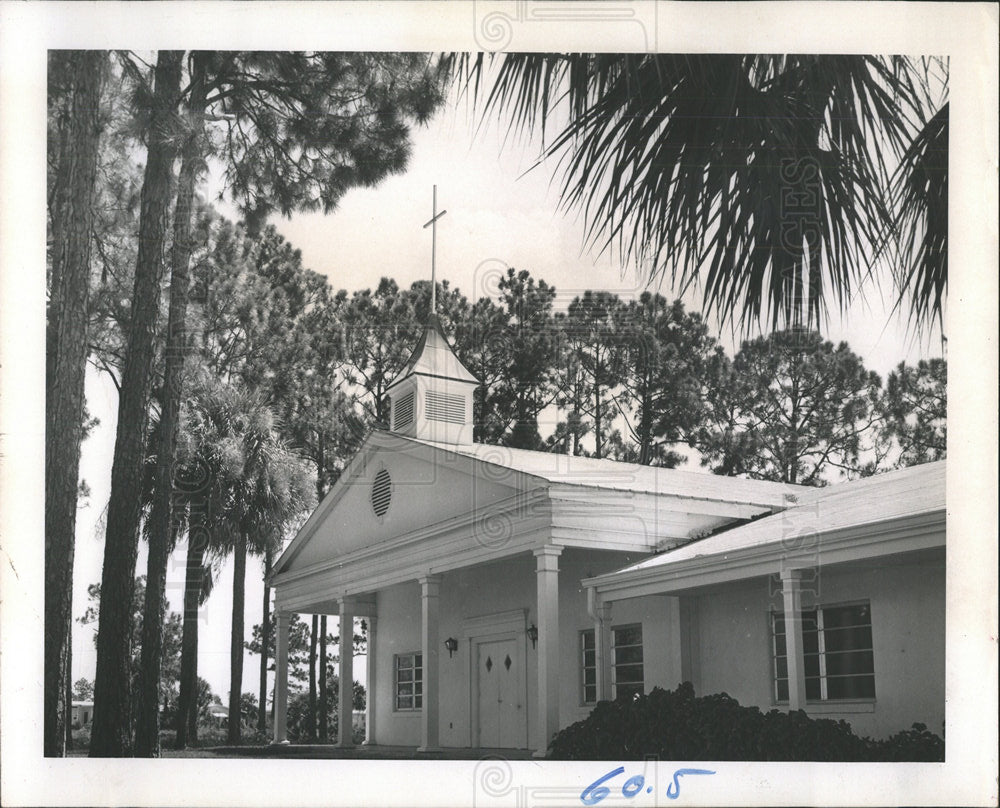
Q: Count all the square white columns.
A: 7